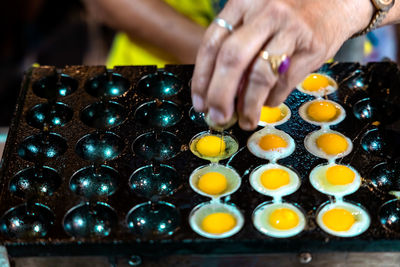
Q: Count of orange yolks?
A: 12